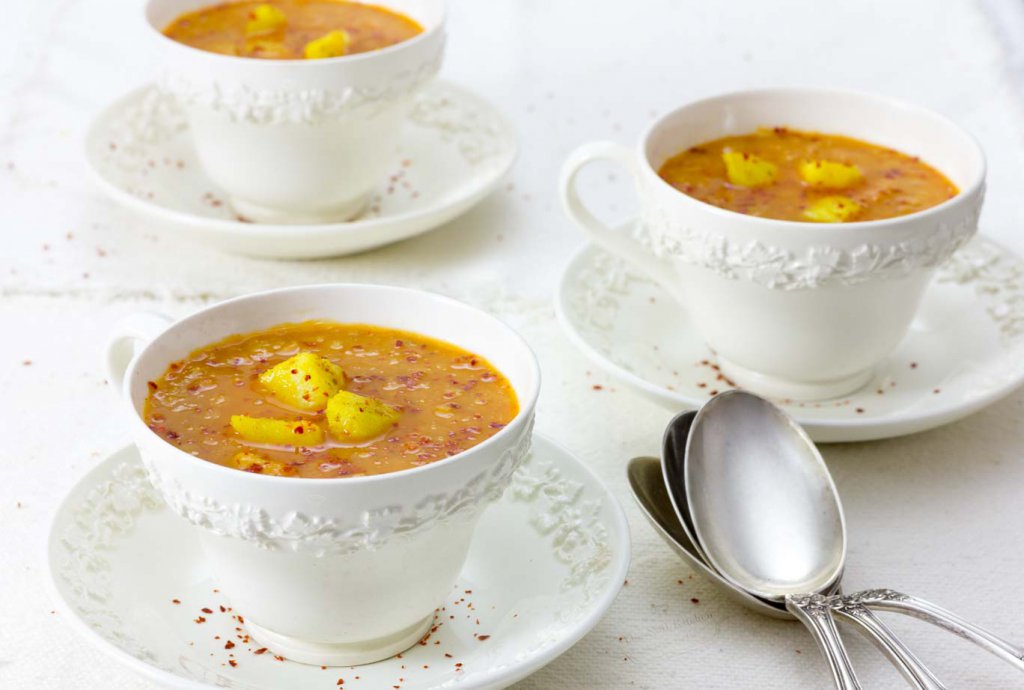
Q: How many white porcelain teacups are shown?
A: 3